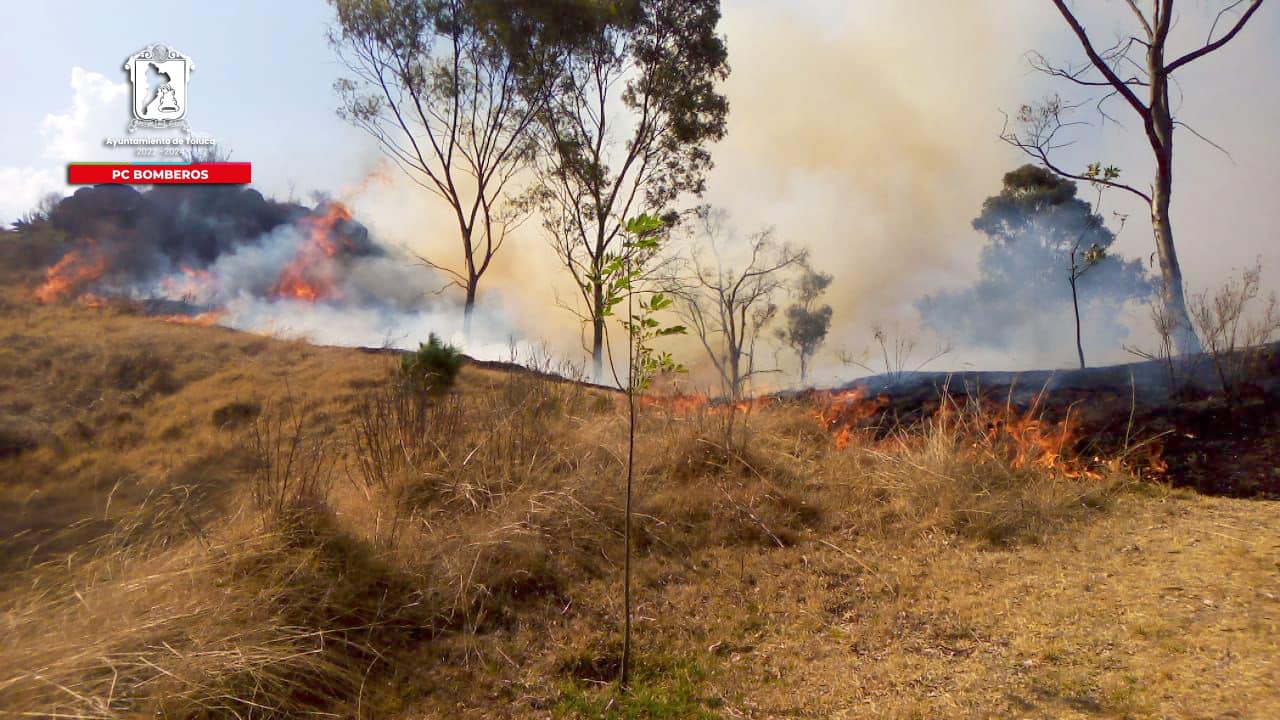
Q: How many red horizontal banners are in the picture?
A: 1